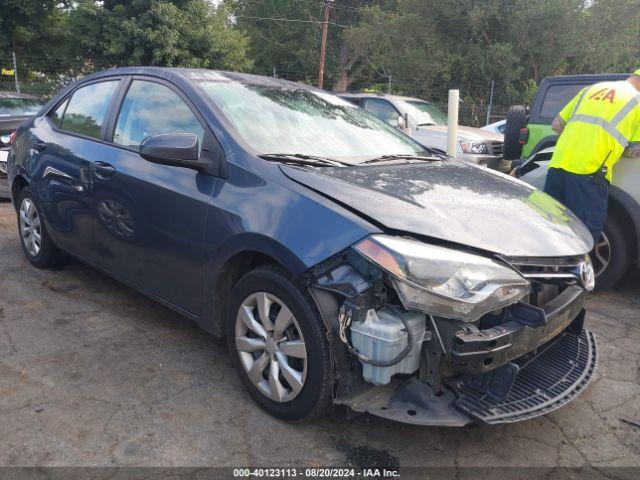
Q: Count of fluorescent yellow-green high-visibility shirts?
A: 1